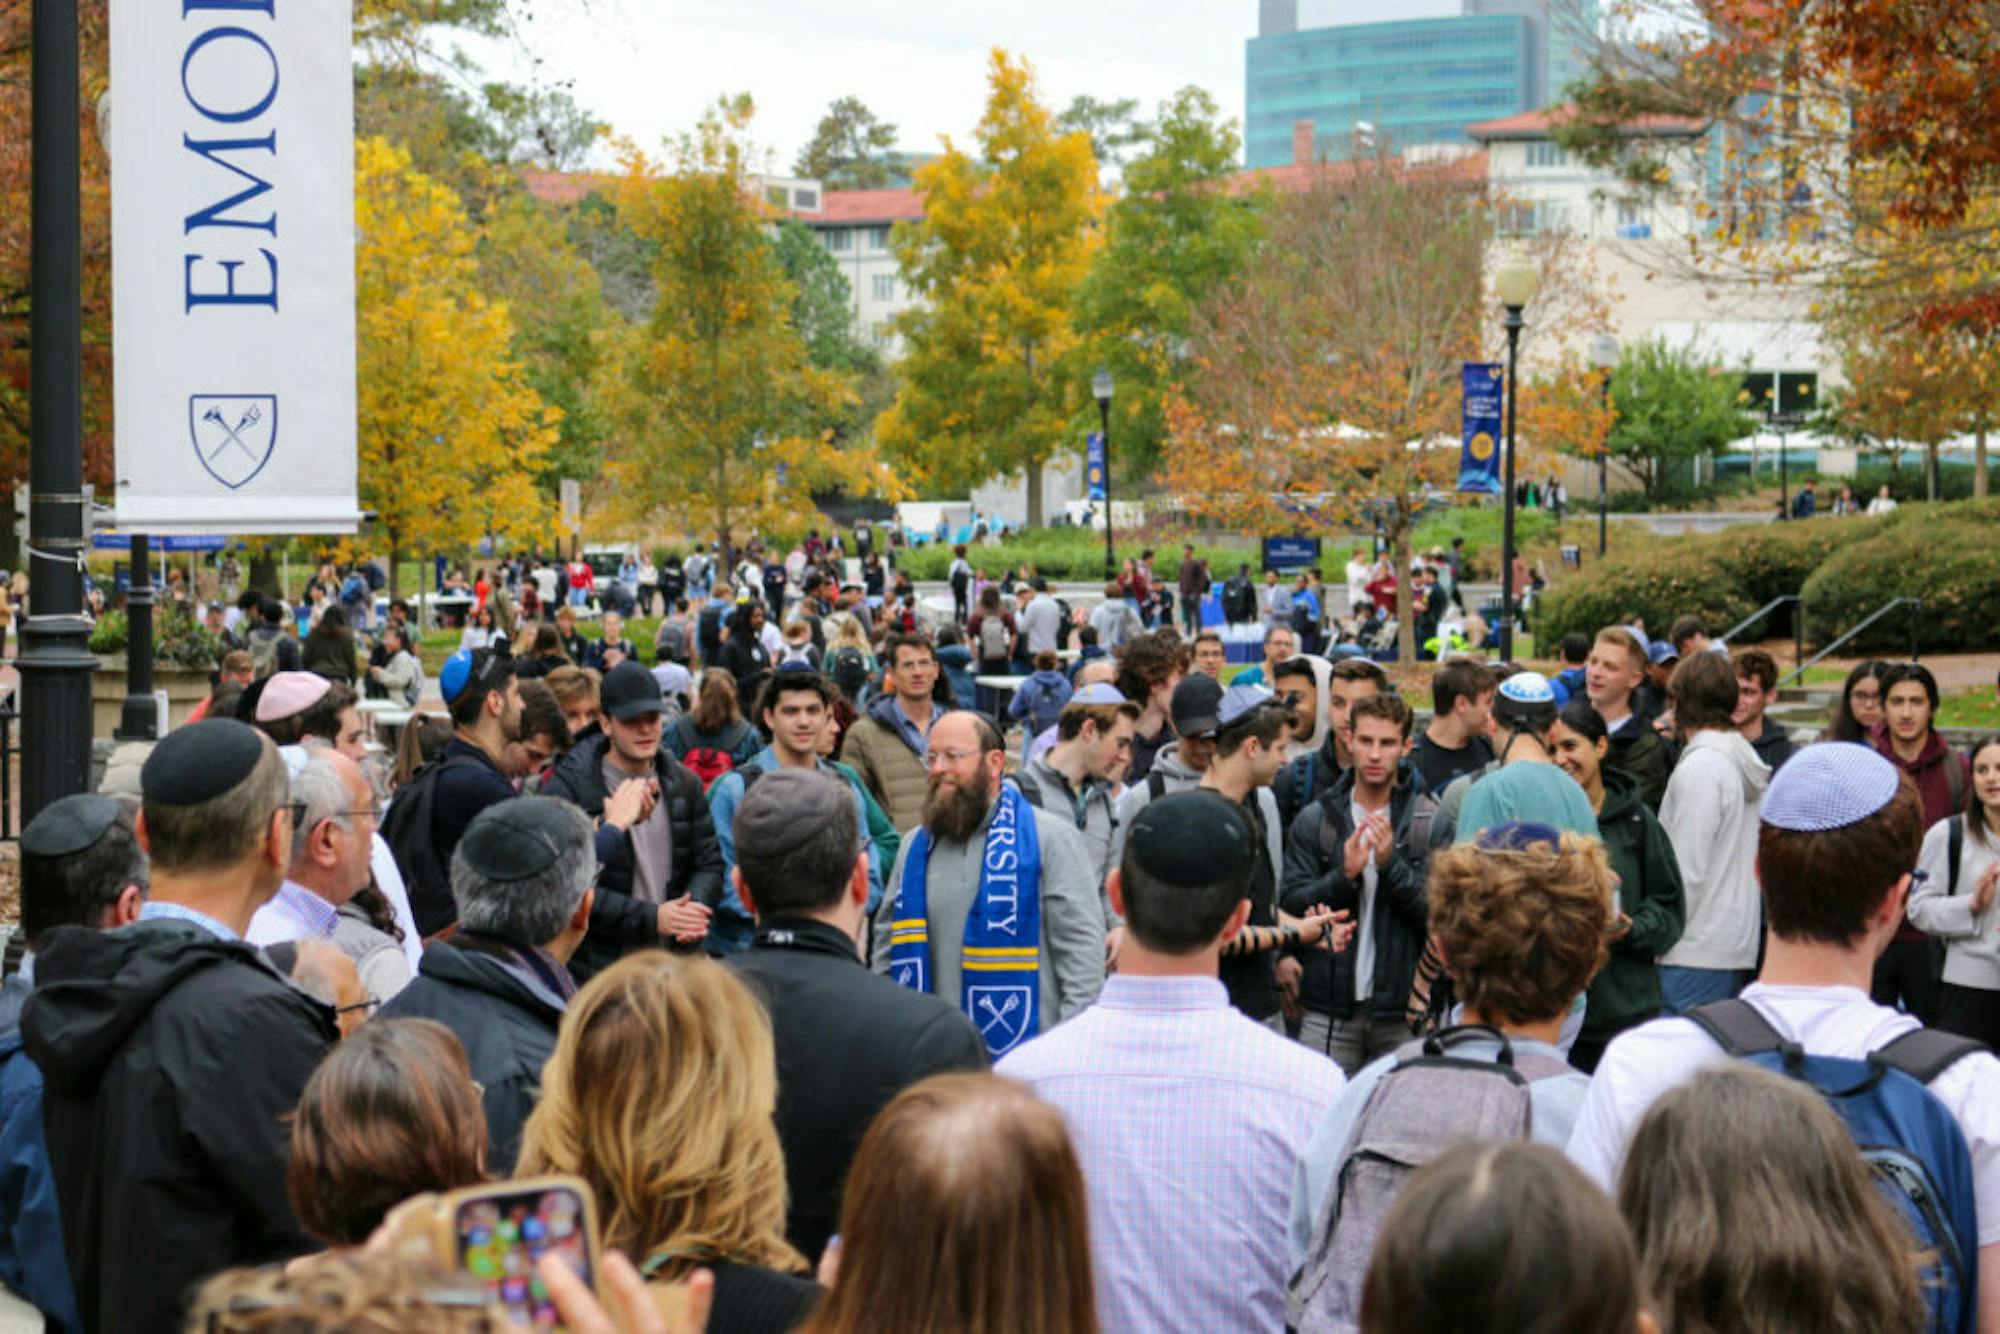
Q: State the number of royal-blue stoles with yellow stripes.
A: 1